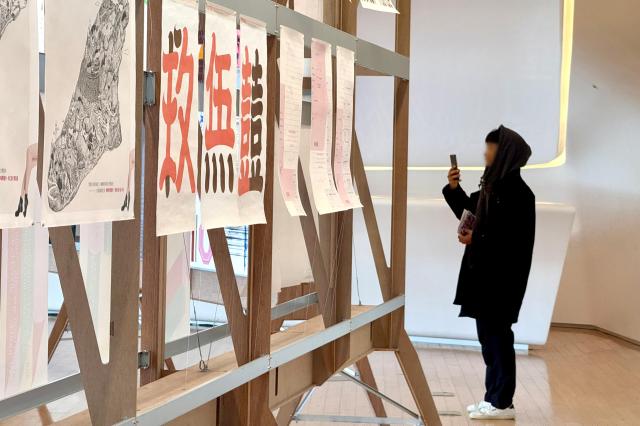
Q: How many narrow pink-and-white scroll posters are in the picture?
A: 3